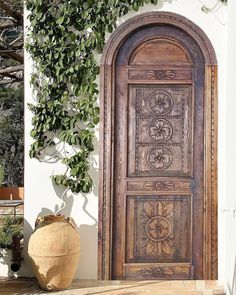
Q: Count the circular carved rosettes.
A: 4